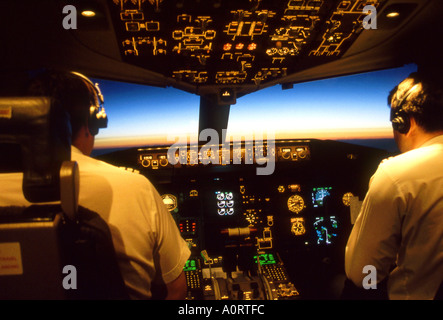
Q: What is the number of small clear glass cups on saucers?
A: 0